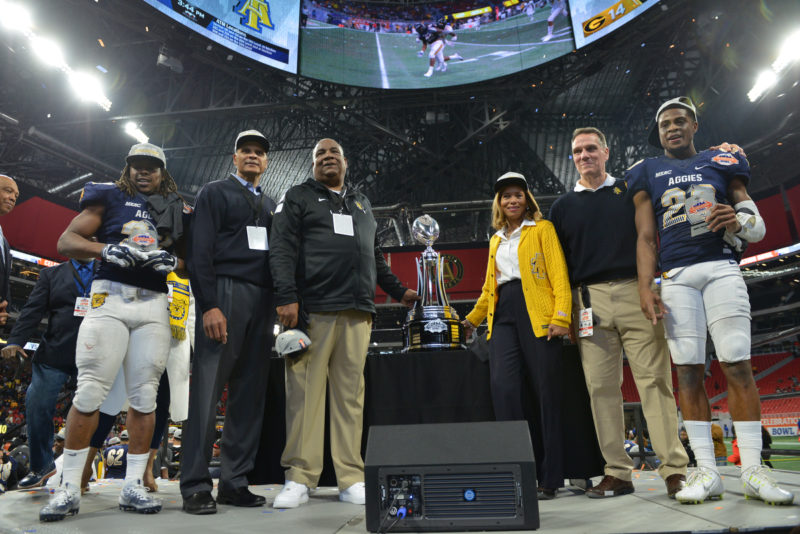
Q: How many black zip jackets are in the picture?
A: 1